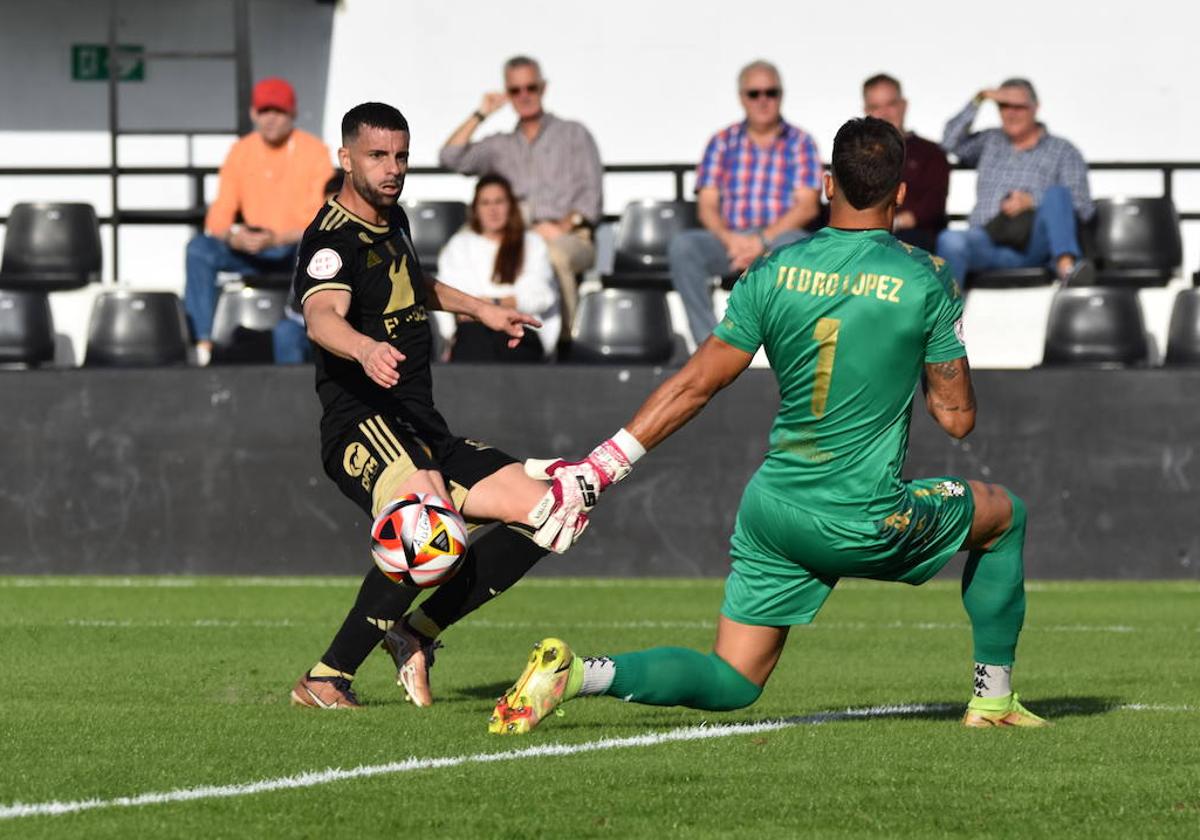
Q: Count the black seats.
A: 10